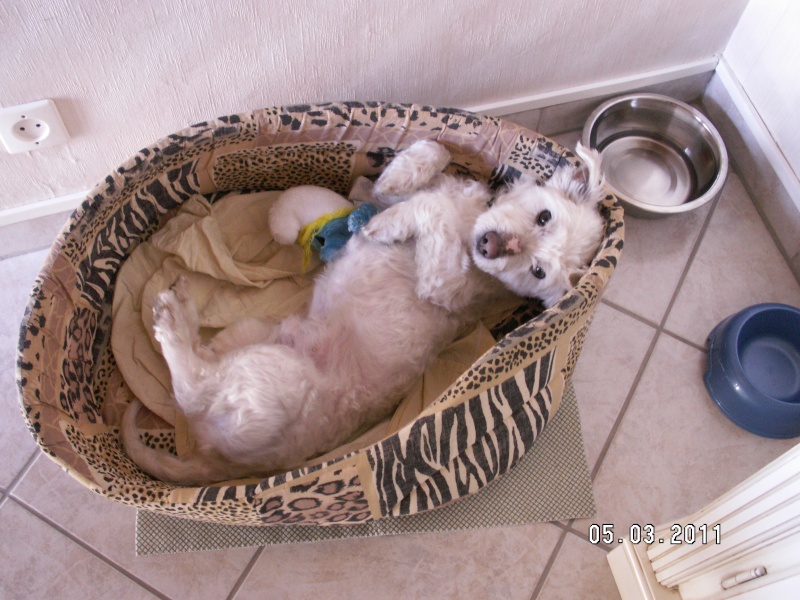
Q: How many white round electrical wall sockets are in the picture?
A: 1